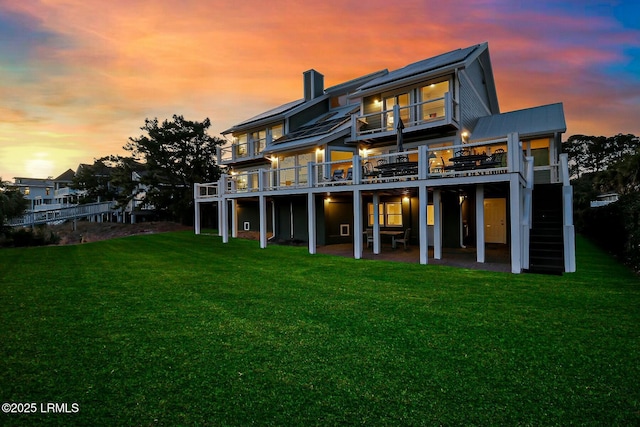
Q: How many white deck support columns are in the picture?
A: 12